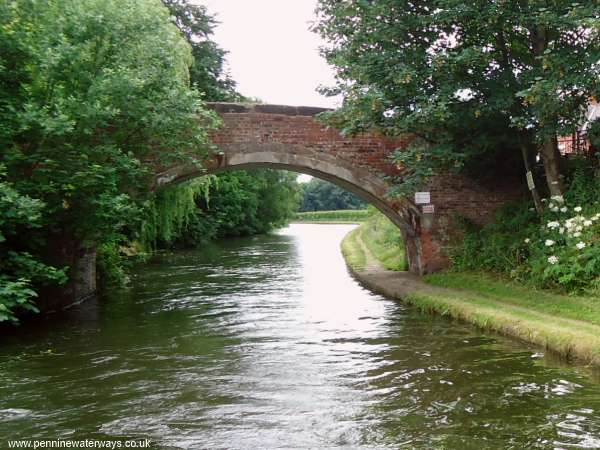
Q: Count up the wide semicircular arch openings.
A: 1